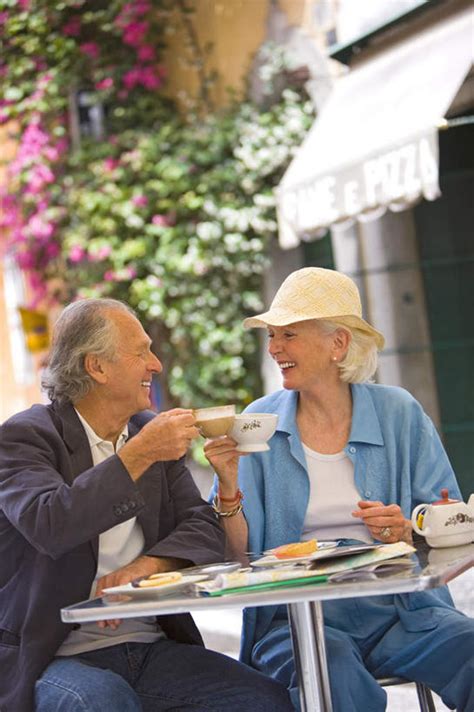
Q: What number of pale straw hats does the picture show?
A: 1